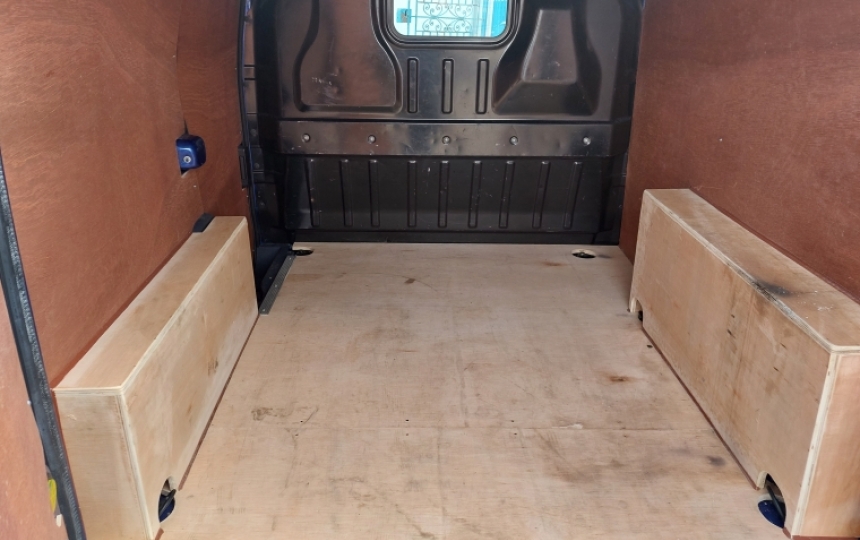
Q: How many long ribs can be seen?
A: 9